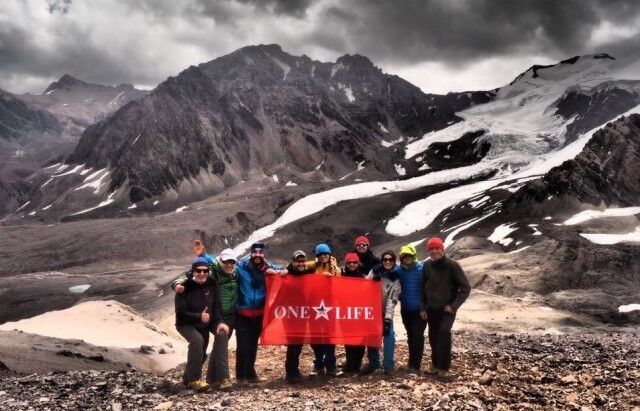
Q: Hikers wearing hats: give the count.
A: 9